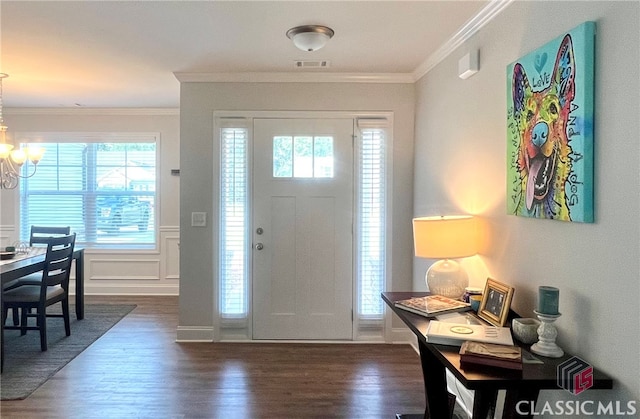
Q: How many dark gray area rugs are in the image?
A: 1